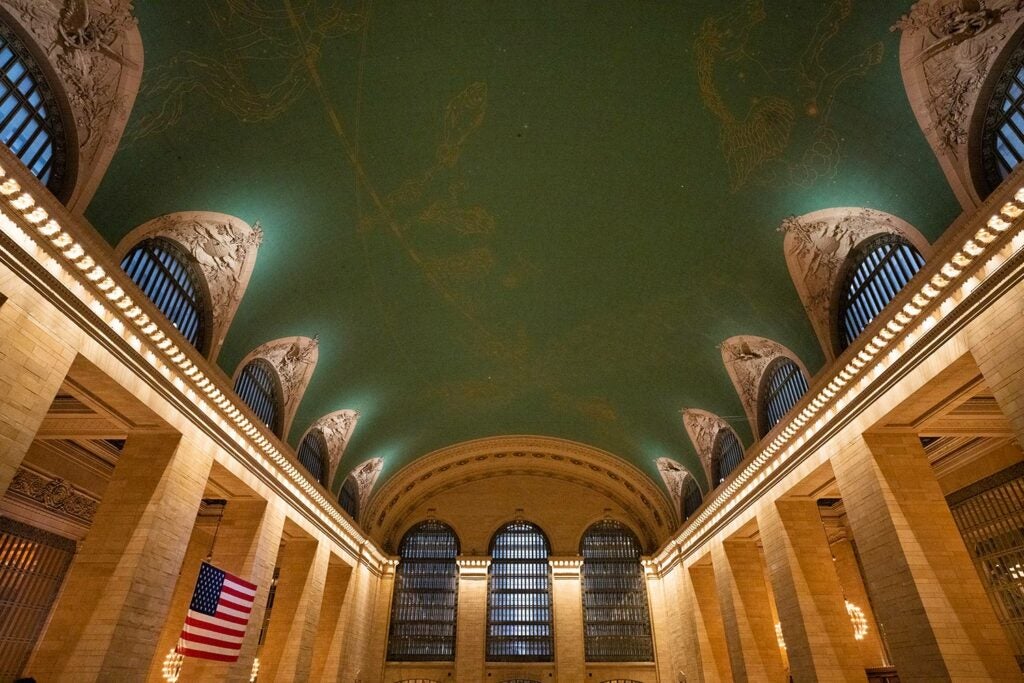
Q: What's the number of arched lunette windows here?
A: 10